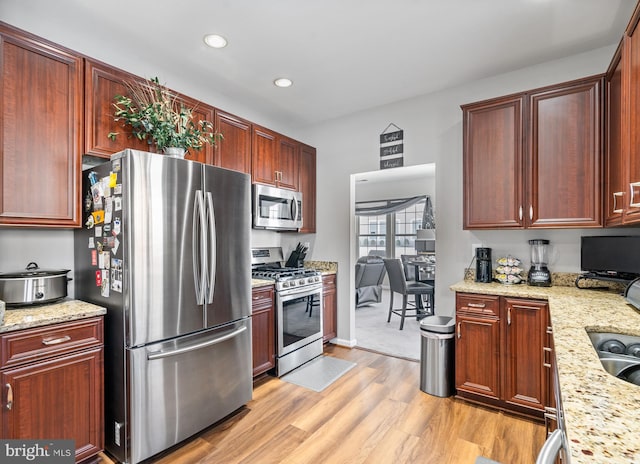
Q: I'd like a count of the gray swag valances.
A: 1